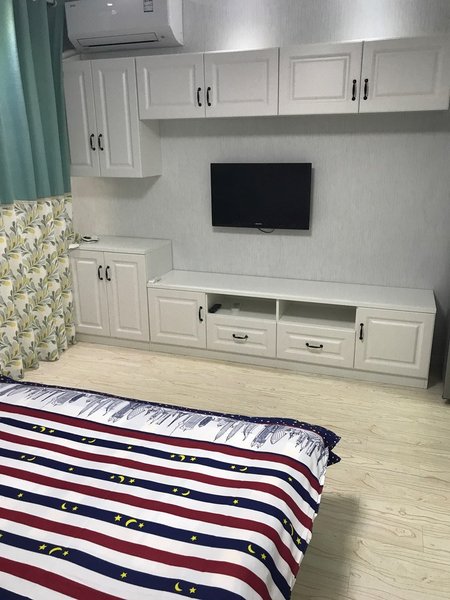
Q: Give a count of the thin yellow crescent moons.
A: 13